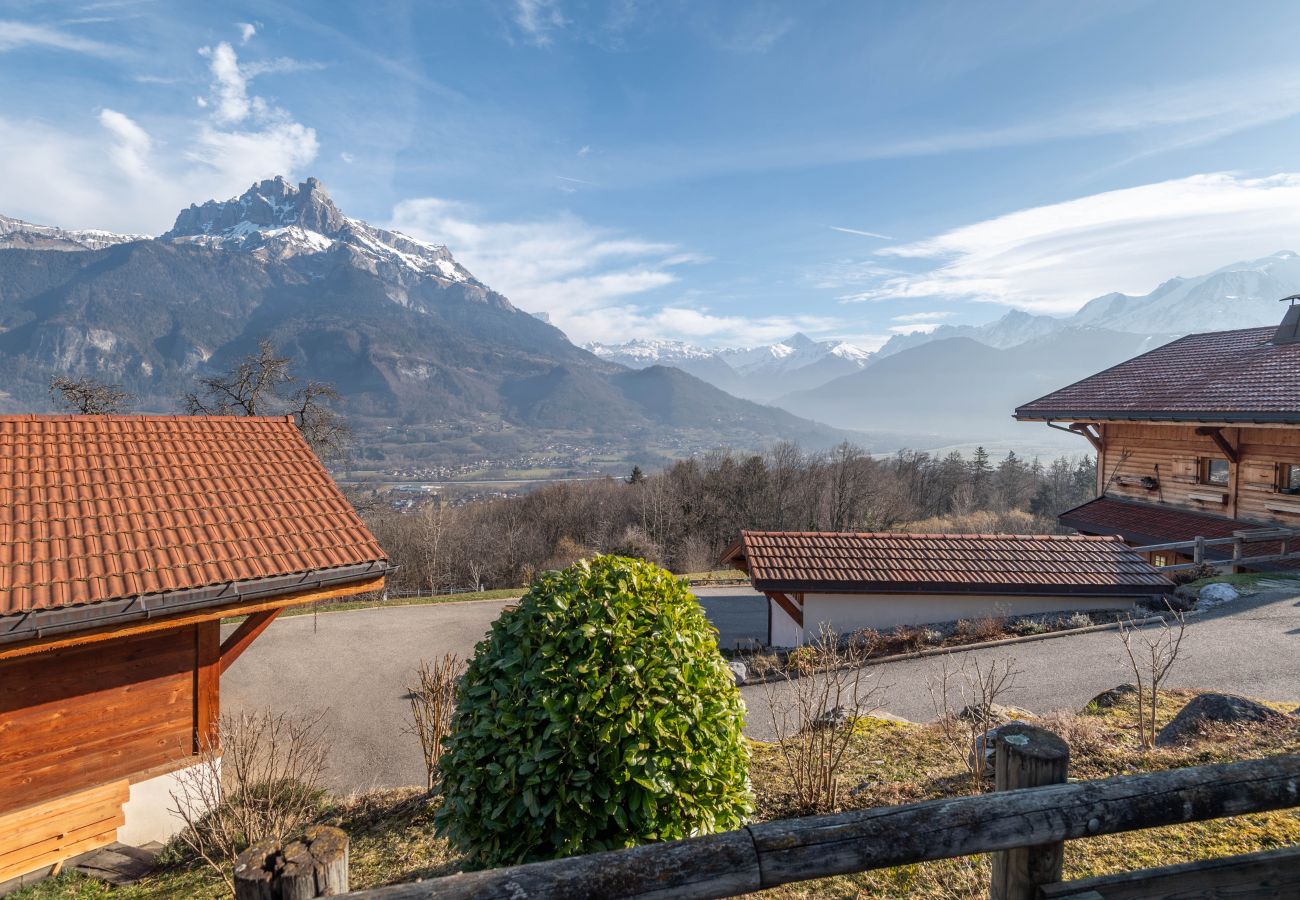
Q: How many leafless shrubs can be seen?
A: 5